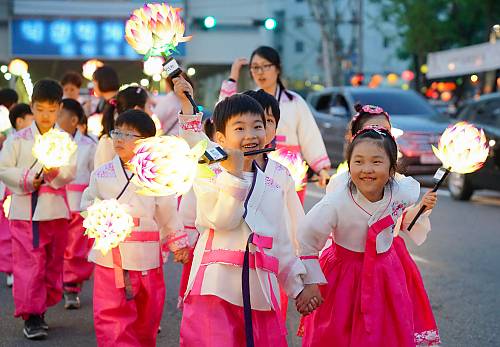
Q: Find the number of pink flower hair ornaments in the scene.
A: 2